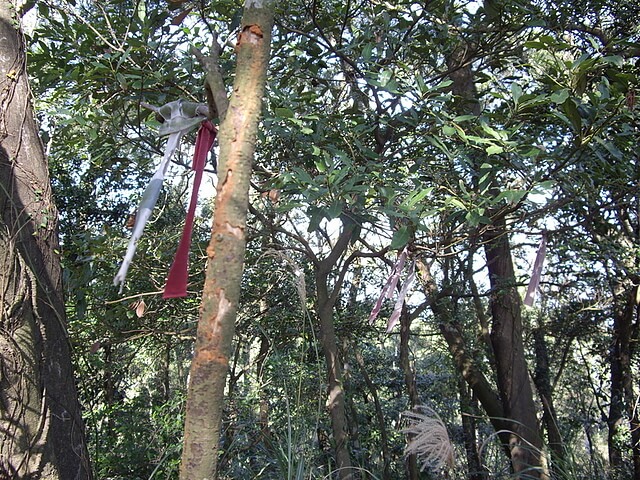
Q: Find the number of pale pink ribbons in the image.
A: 3